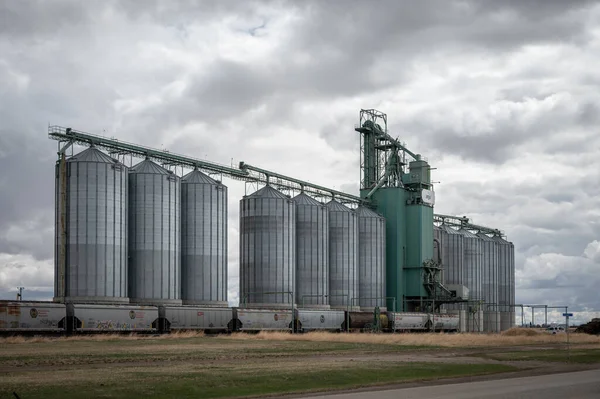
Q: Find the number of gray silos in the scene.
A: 12